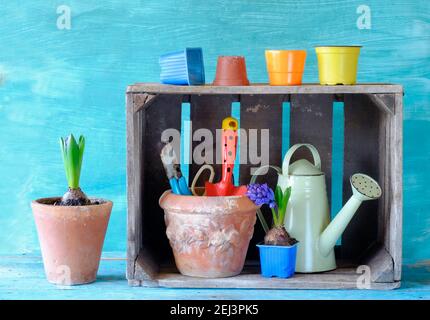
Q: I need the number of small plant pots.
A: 5